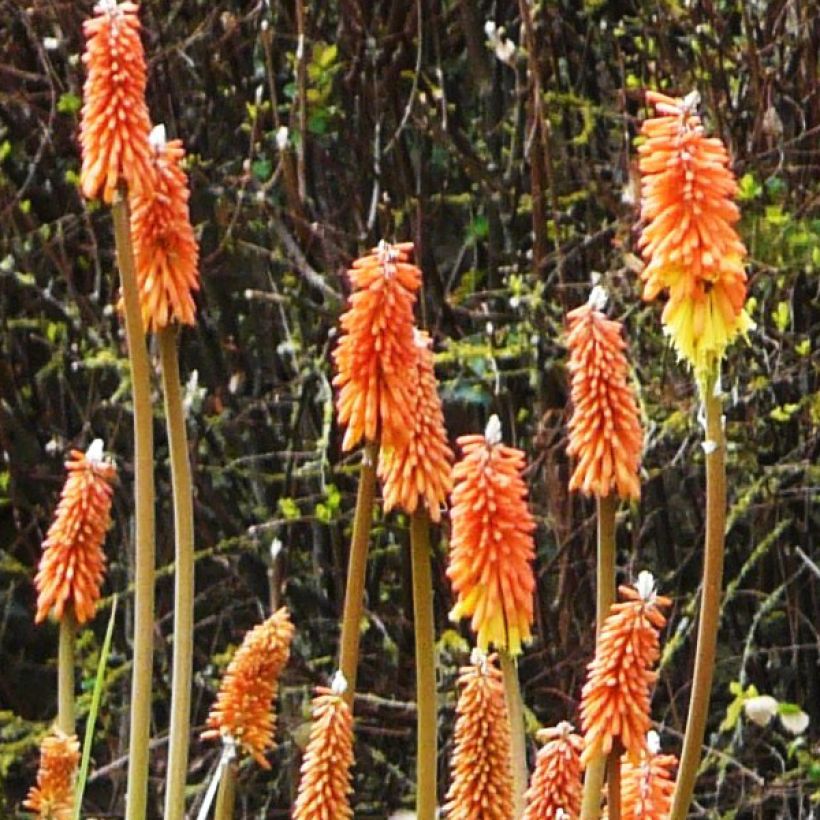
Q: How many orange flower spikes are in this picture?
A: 15